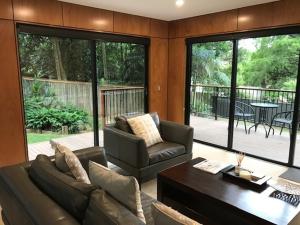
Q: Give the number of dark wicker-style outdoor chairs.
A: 2